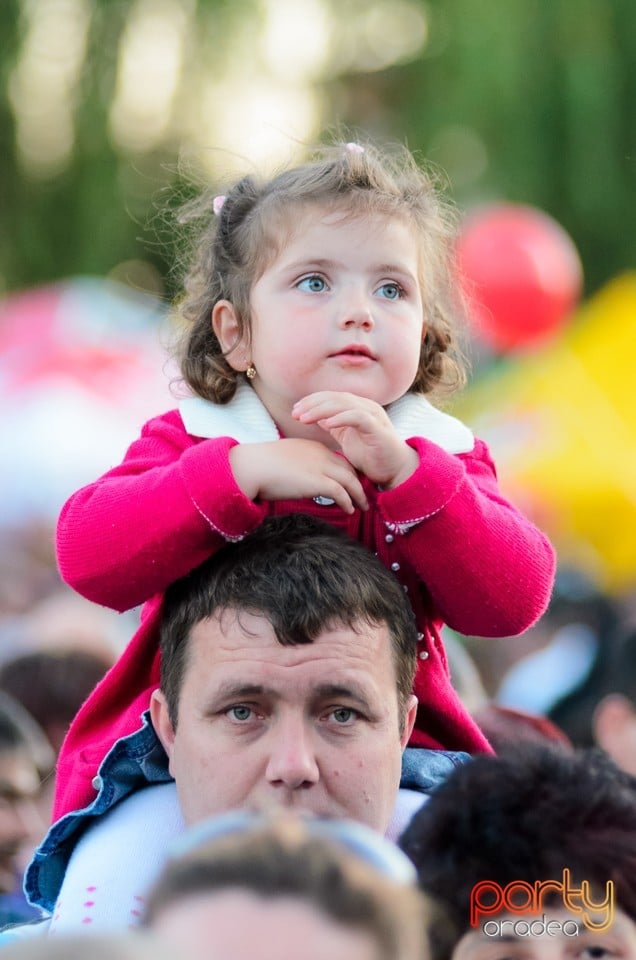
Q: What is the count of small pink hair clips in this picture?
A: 2